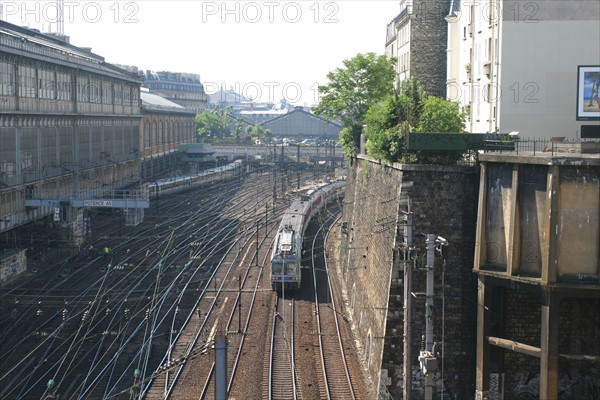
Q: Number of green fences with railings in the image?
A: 1